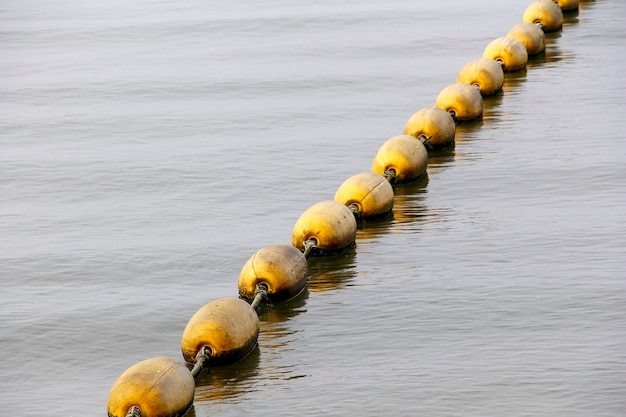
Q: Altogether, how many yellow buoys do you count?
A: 13